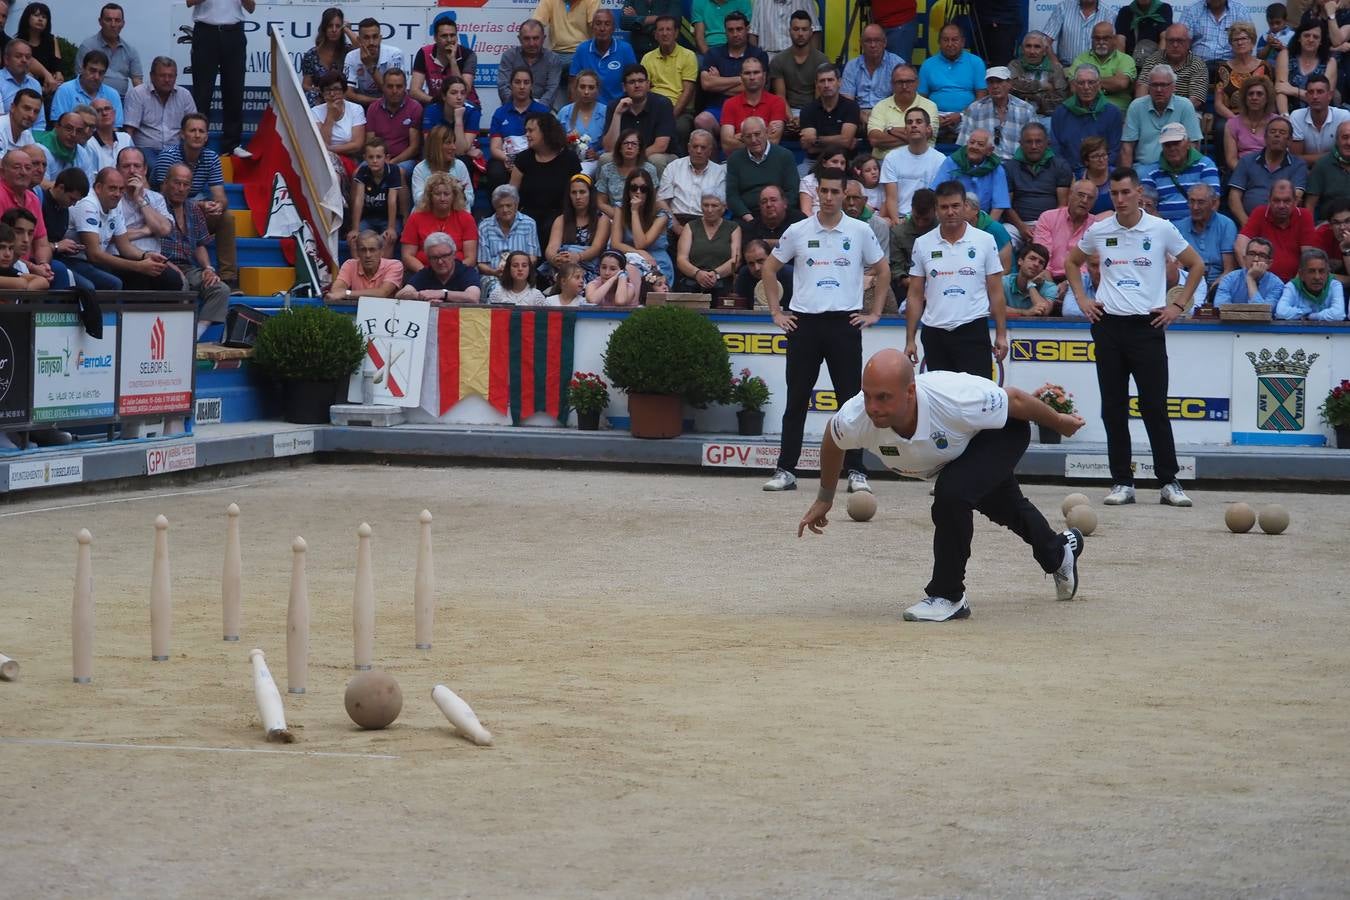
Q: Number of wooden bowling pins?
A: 9